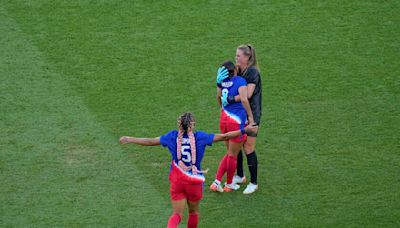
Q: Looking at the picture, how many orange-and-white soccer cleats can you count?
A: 2